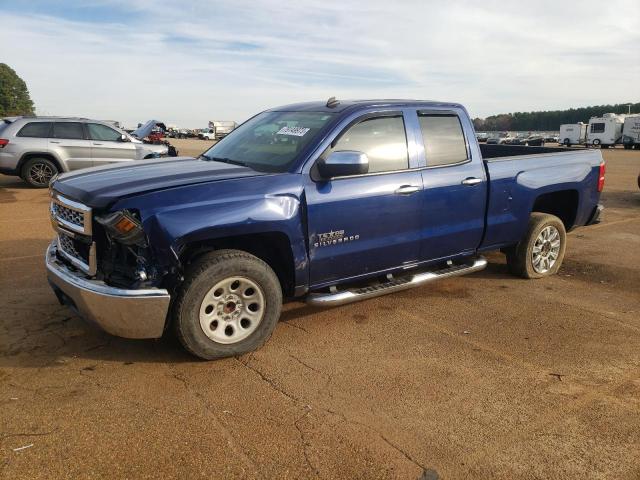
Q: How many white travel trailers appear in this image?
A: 3